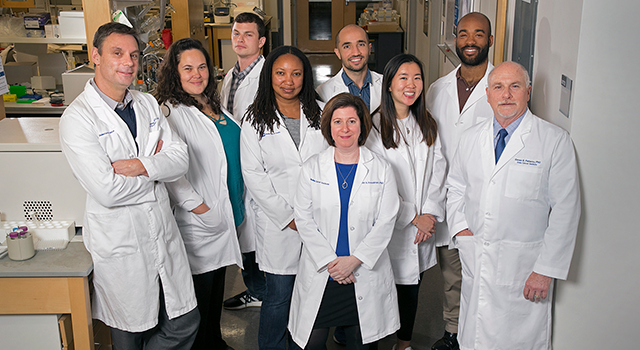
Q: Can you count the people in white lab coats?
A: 9